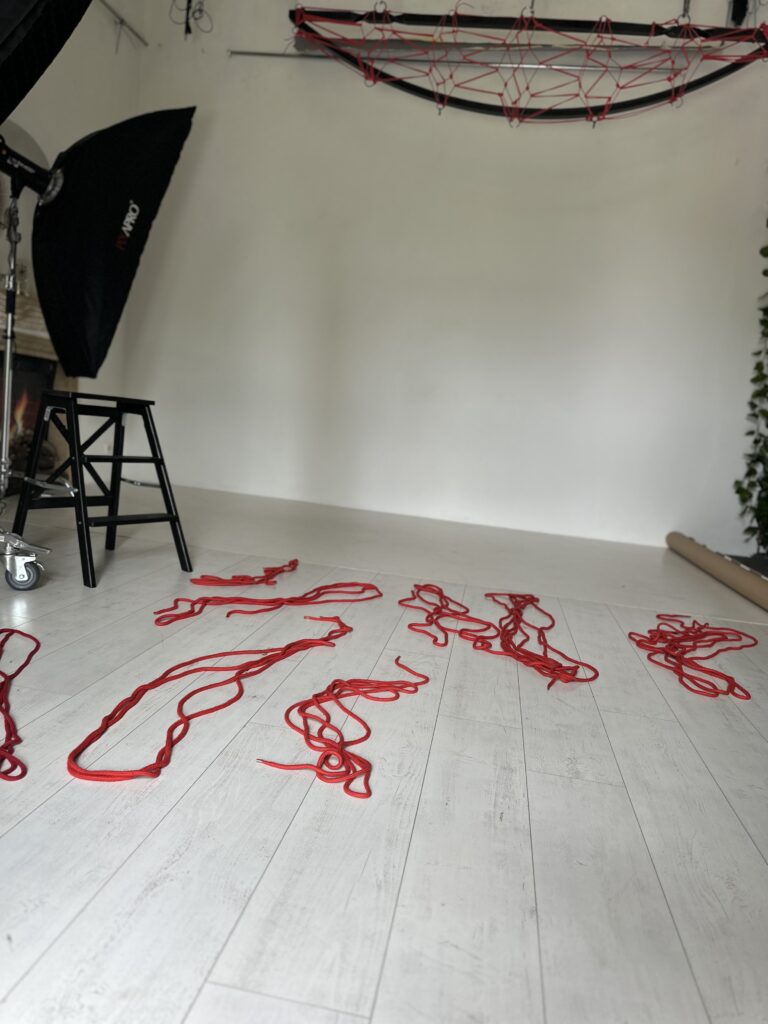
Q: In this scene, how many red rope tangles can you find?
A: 8